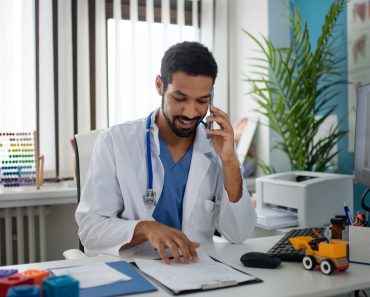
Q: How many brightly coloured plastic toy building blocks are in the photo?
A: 5